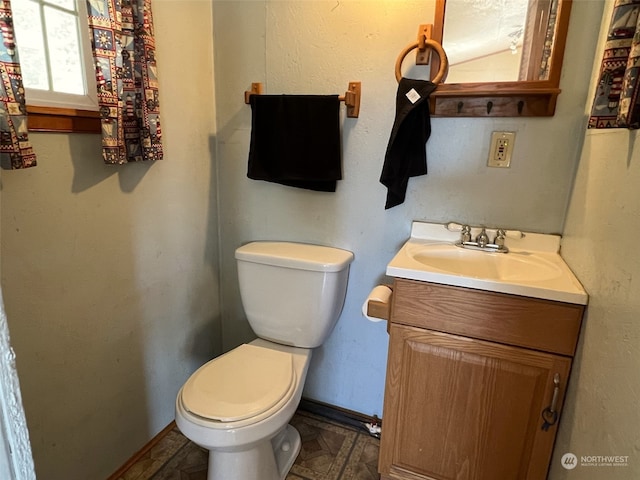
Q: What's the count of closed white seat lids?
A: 1